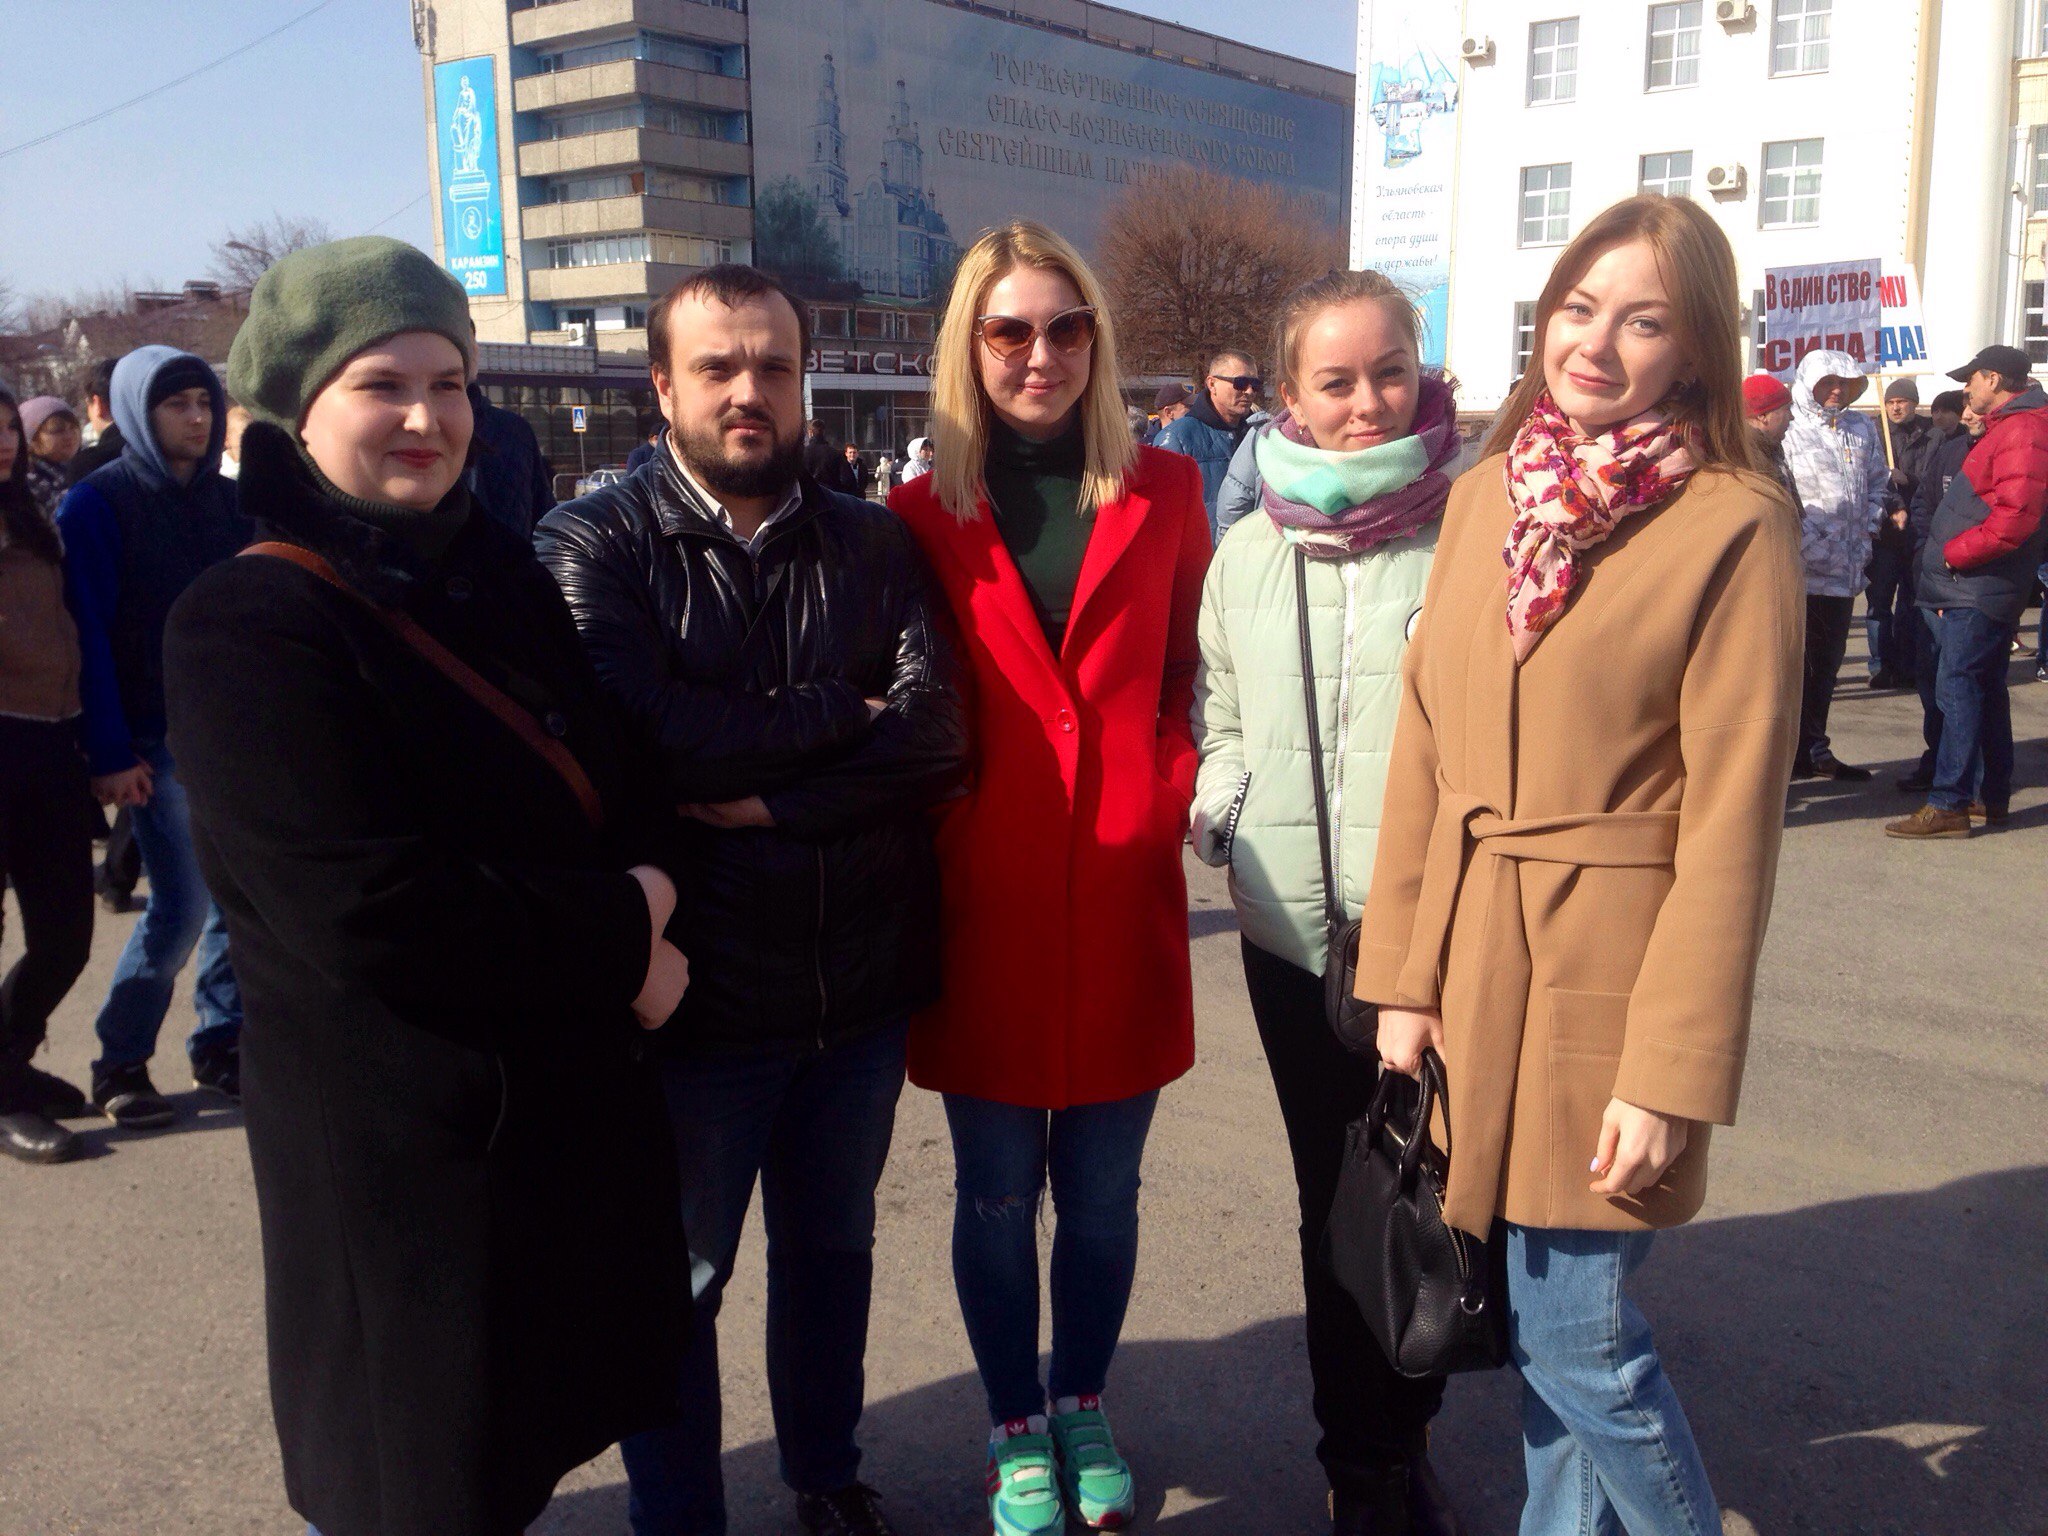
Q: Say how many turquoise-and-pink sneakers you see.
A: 2